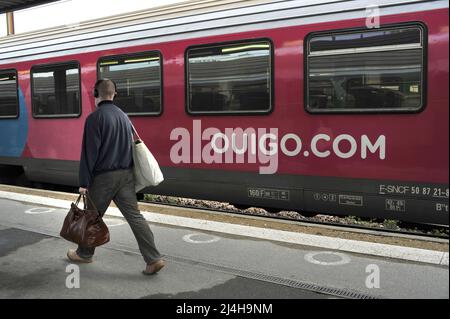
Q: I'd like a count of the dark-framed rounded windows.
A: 5